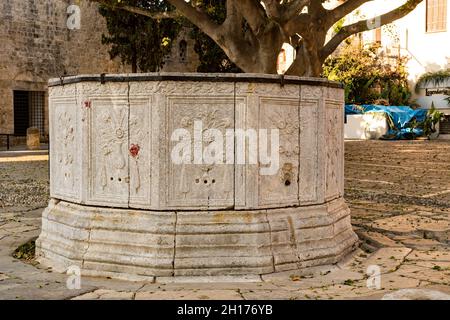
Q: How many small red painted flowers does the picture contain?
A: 2